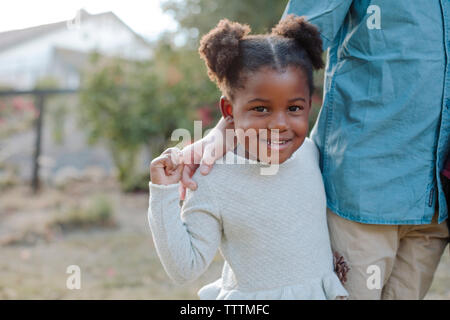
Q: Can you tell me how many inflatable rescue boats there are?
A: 0